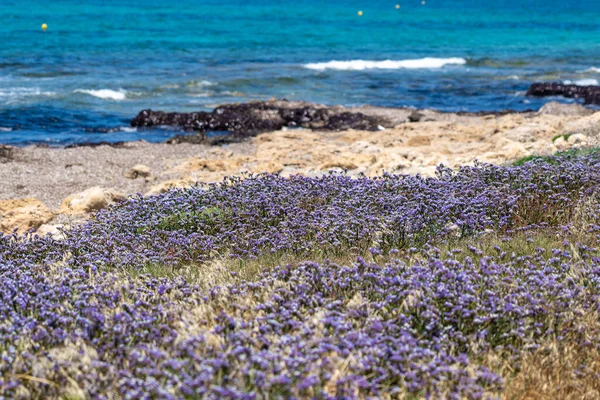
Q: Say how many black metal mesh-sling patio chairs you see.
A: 0